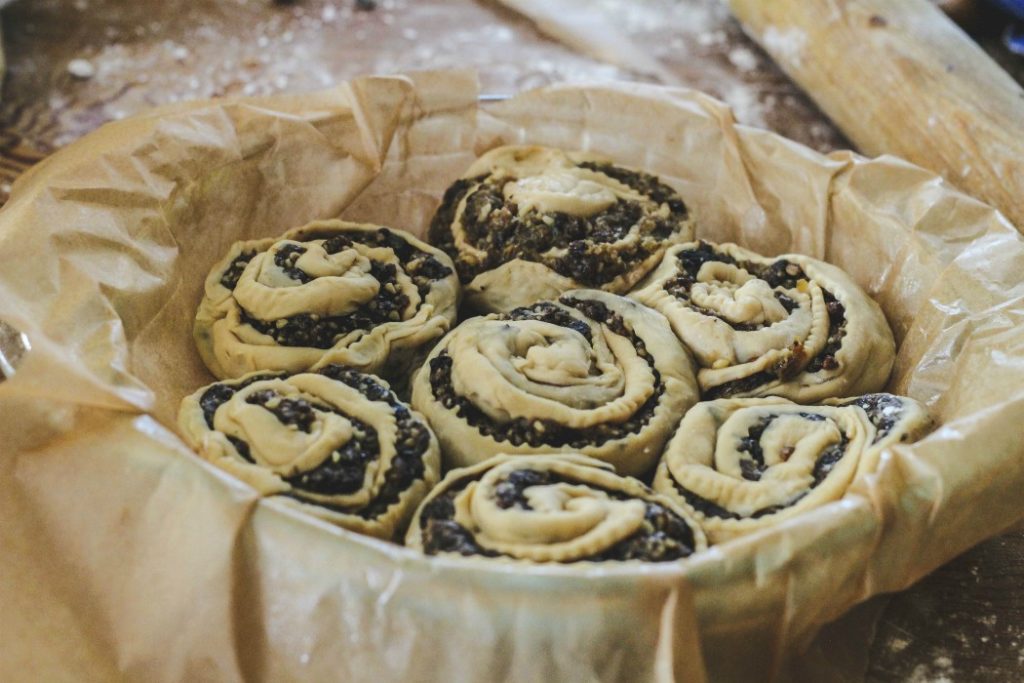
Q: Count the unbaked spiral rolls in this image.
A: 7